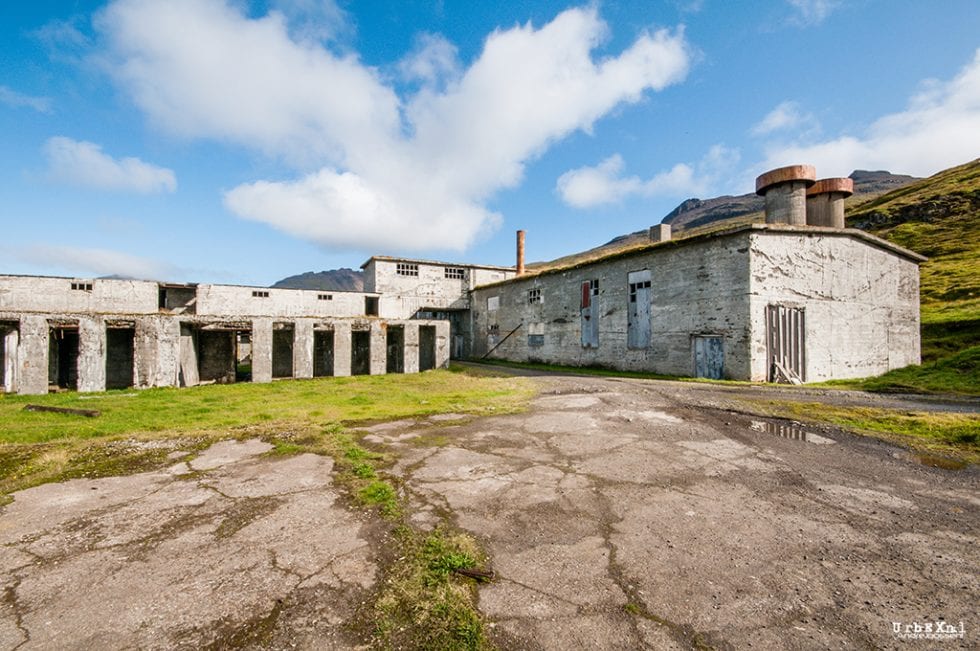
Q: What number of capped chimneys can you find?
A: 2